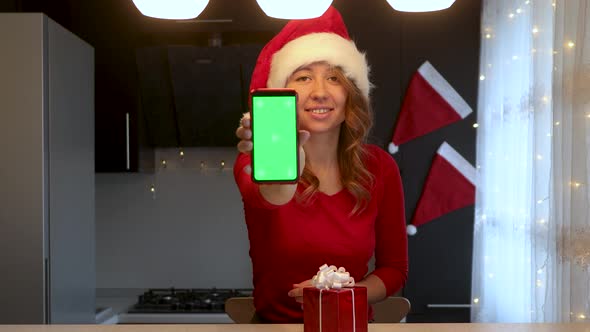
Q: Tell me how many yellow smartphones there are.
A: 0